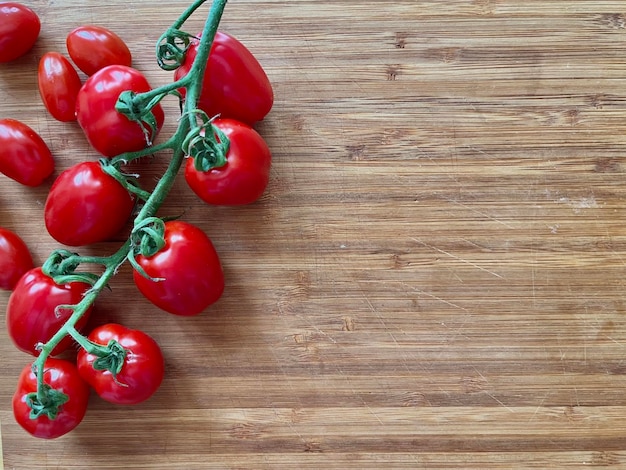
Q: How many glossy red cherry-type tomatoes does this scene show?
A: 13